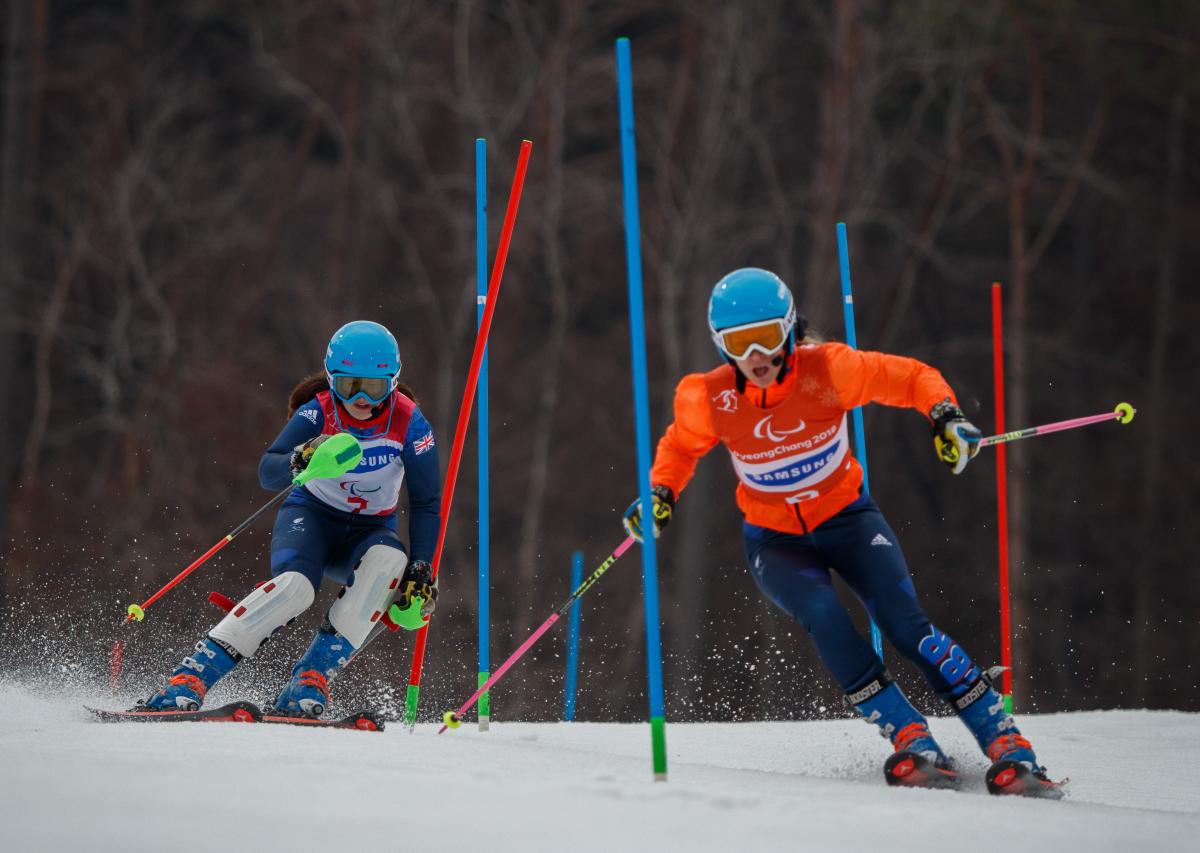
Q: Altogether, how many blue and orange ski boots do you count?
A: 4